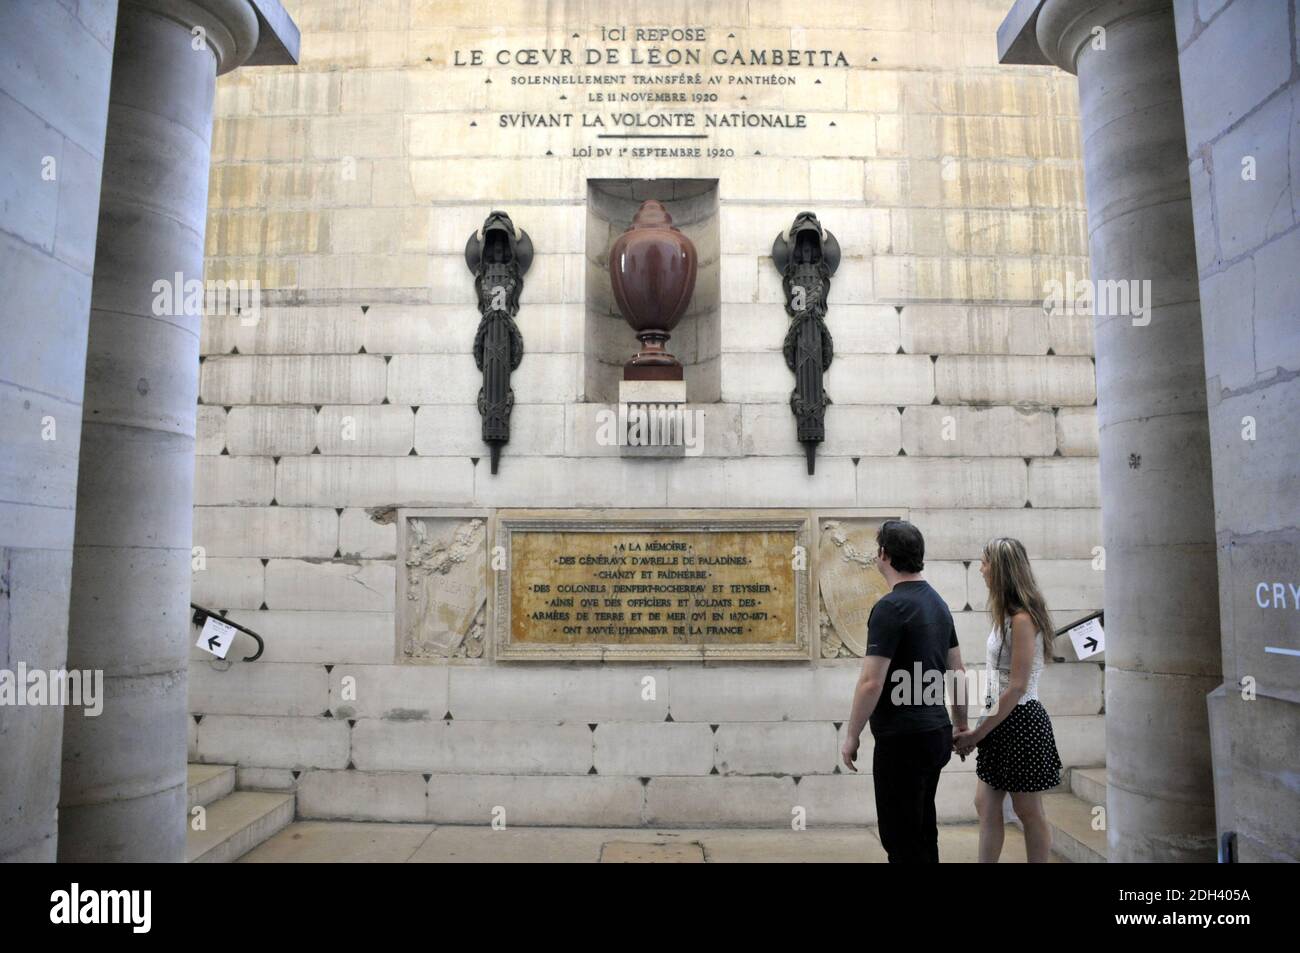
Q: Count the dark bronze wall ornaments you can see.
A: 2